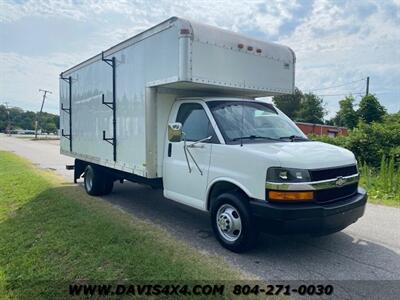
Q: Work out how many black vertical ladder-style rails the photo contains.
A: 2